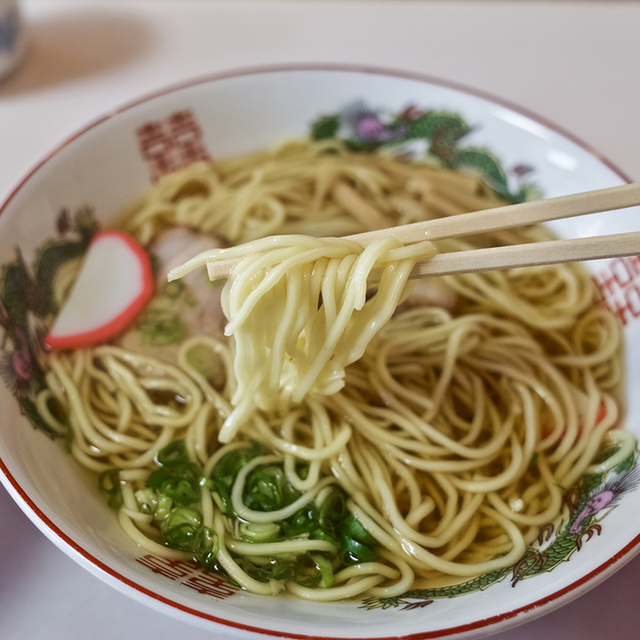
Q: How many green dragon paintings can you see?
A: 3